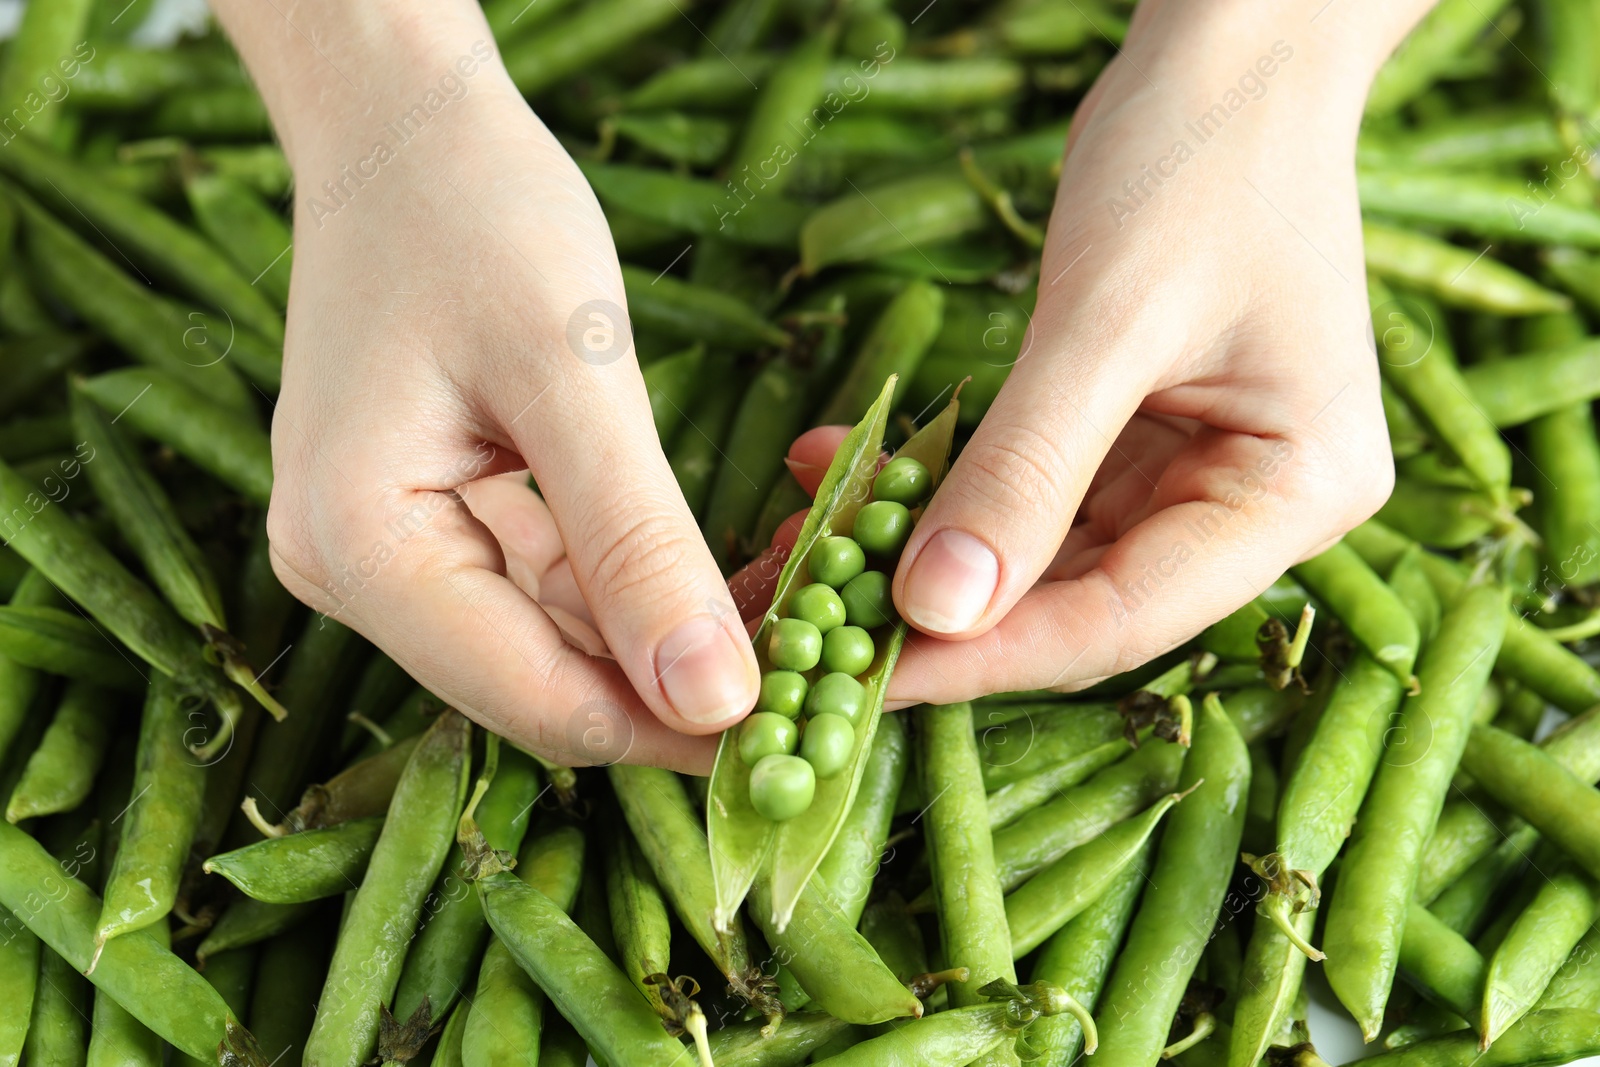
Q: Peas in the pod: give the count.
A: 12